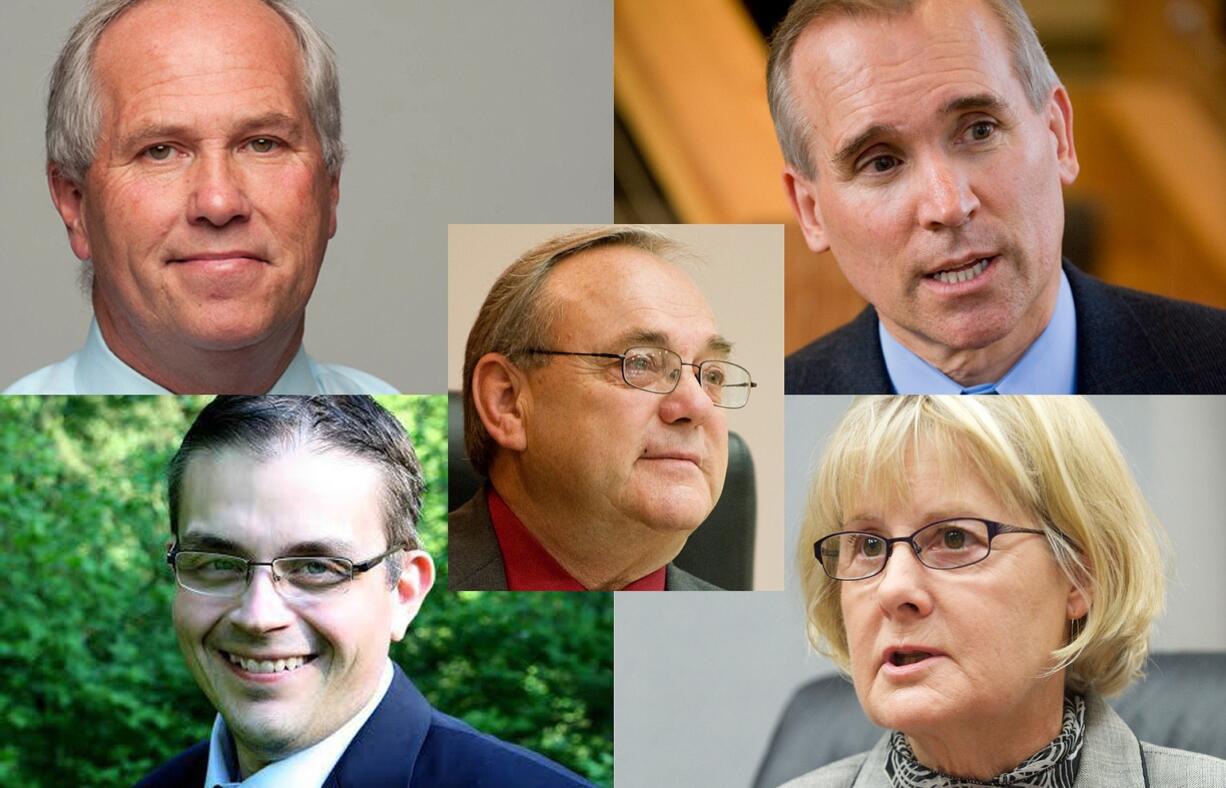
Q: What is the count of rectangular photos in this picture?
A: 5